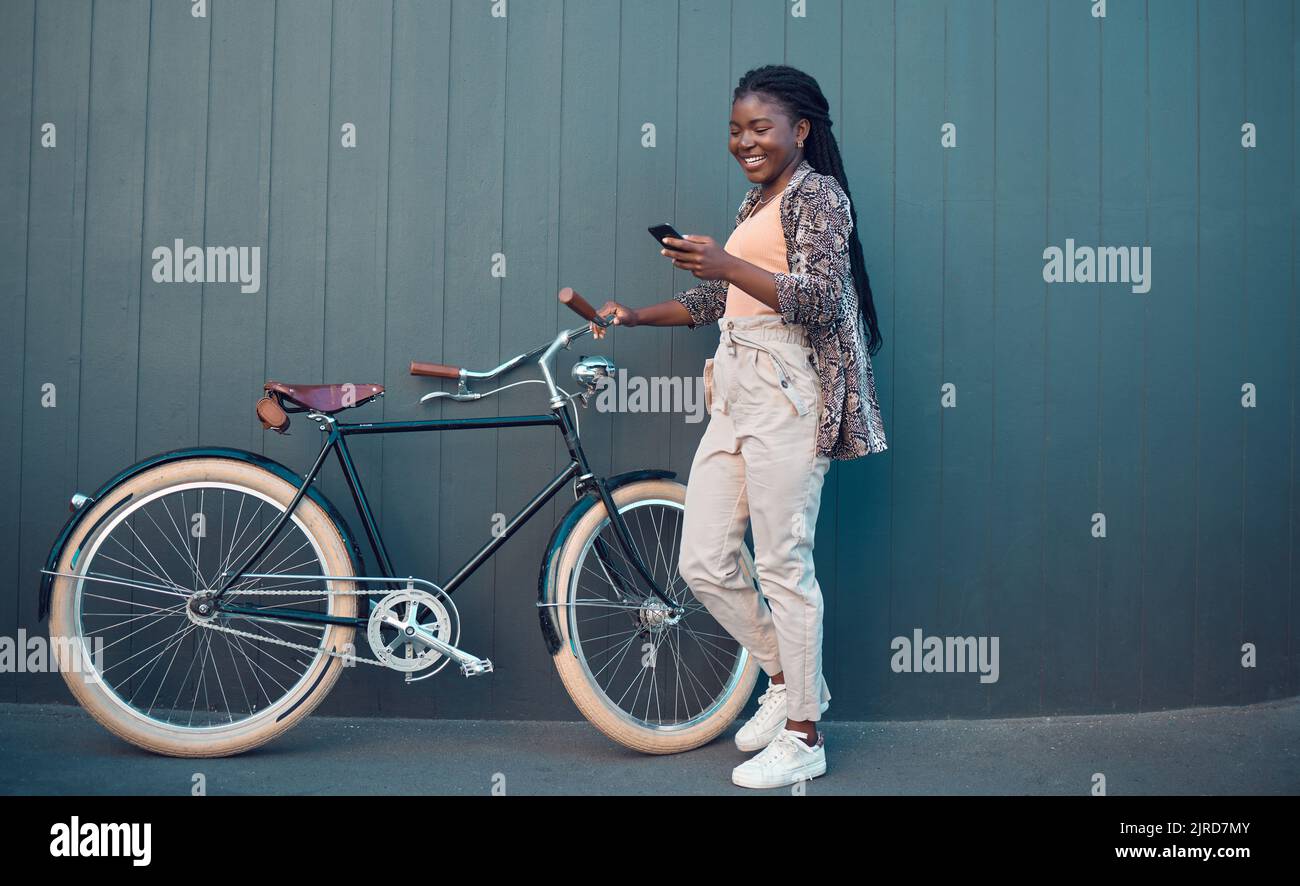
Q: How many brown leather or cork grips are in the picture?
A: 2